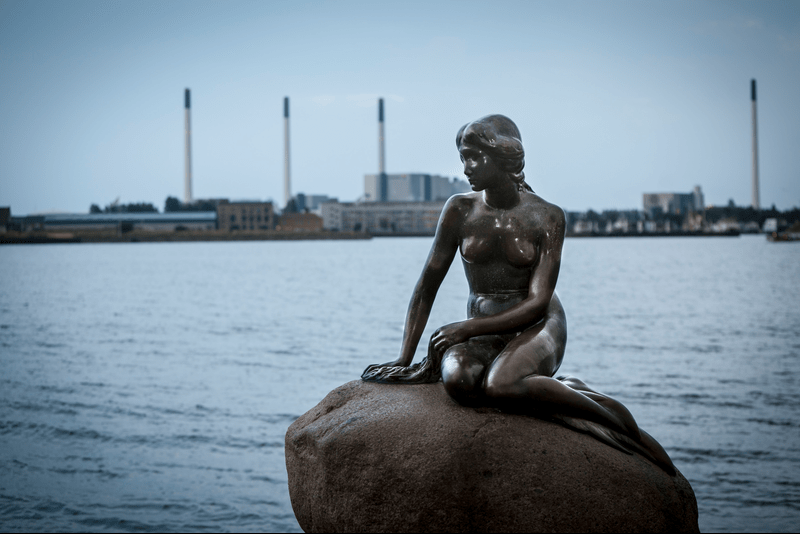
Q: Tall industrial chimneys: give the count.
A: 4